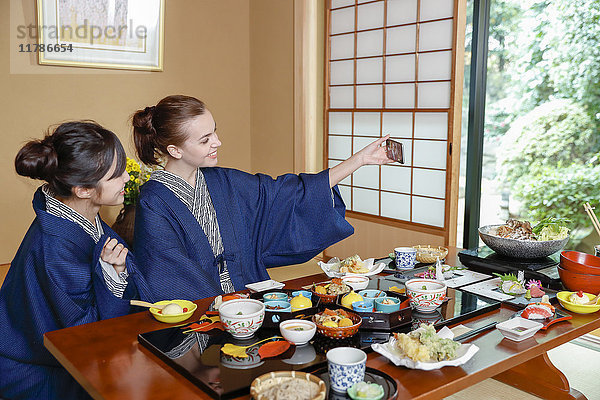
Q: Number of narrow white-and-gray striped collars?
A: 2